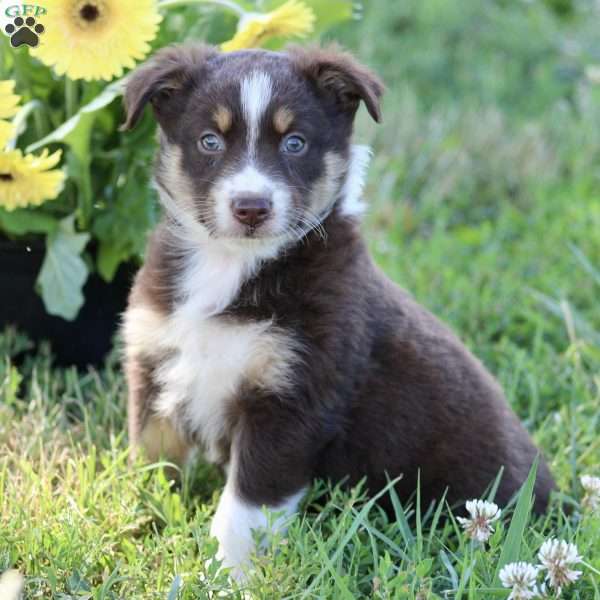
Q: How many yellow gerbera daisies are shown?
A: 4